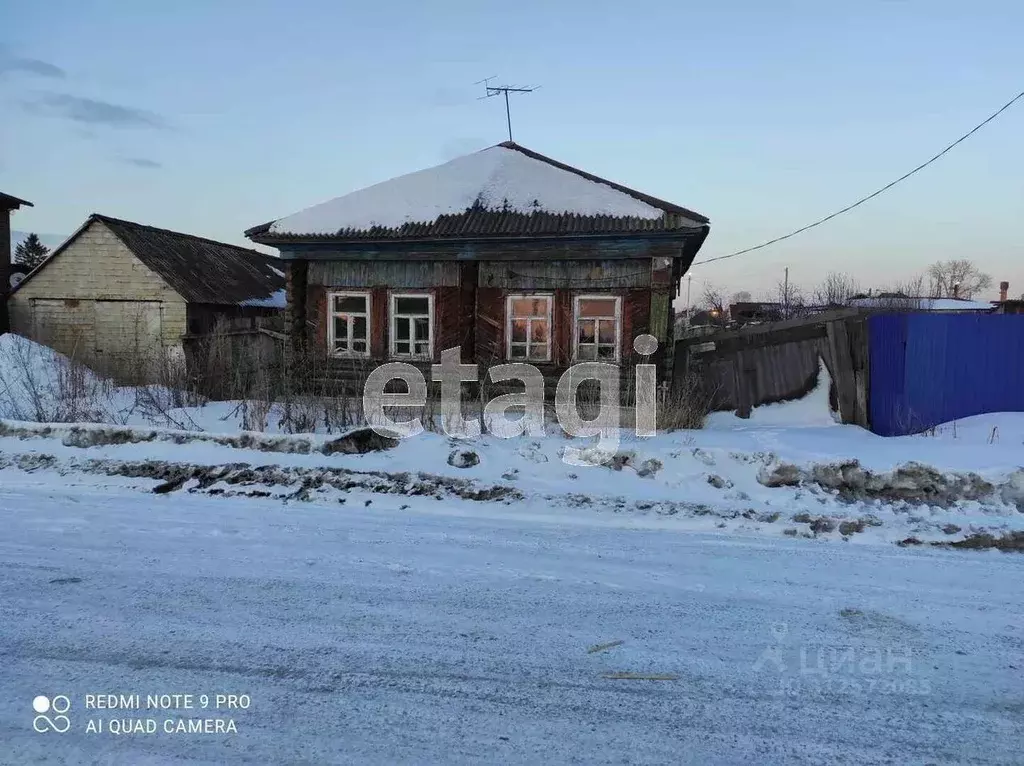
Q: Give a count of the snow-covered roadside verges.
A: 1